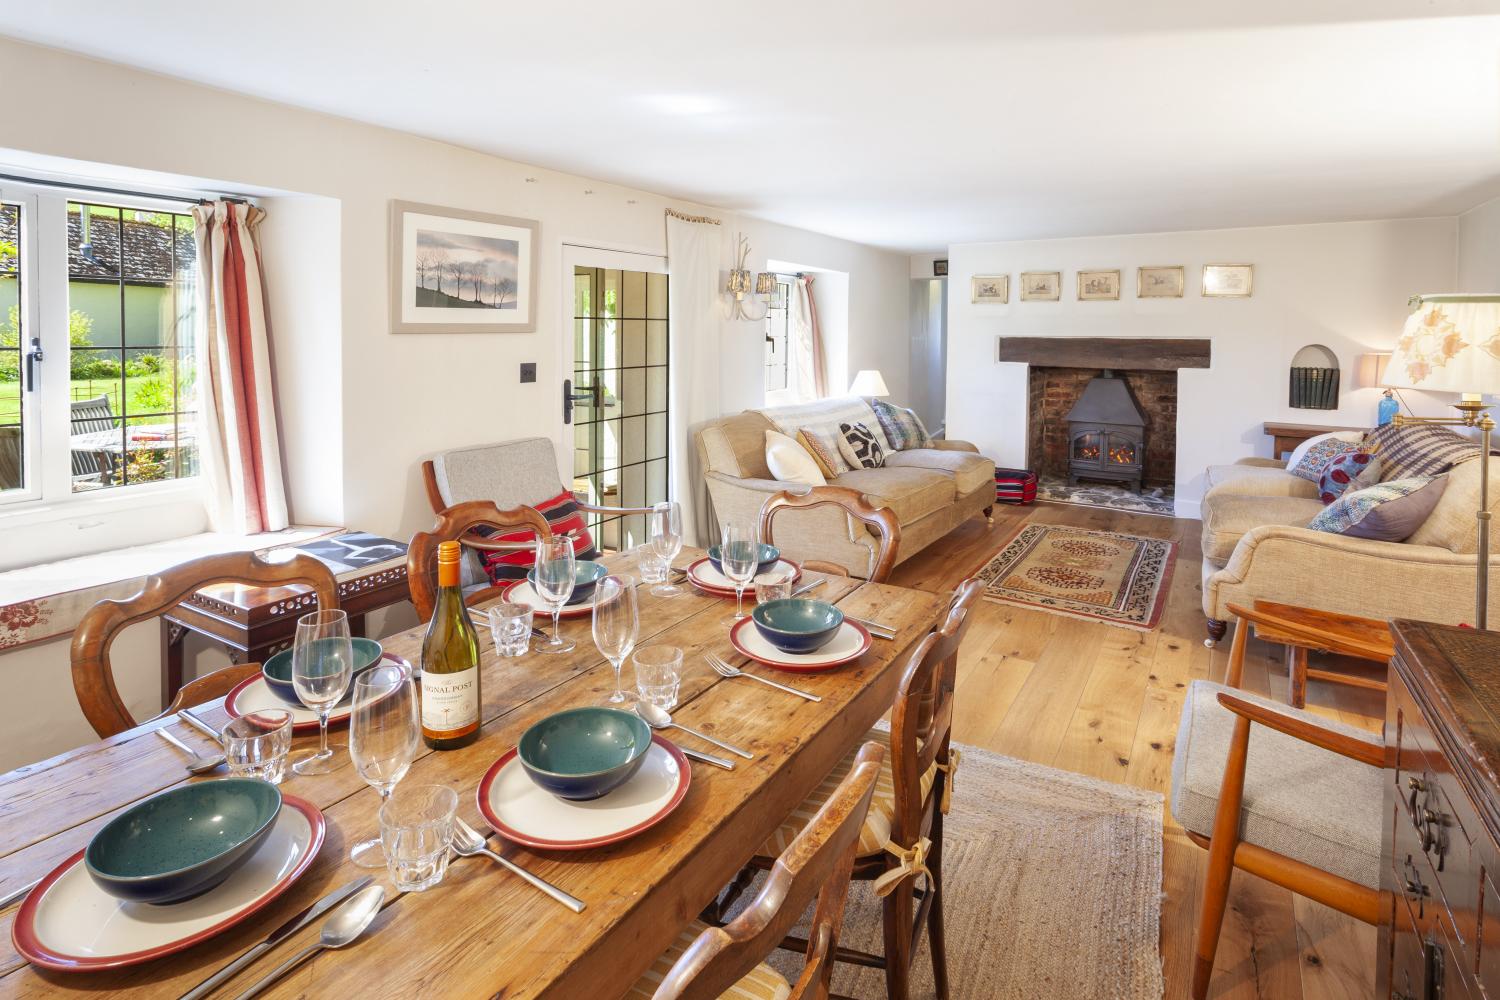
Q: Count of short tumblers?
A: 6